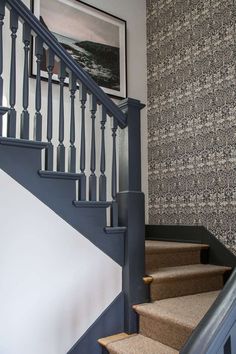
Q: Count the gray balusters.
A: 11